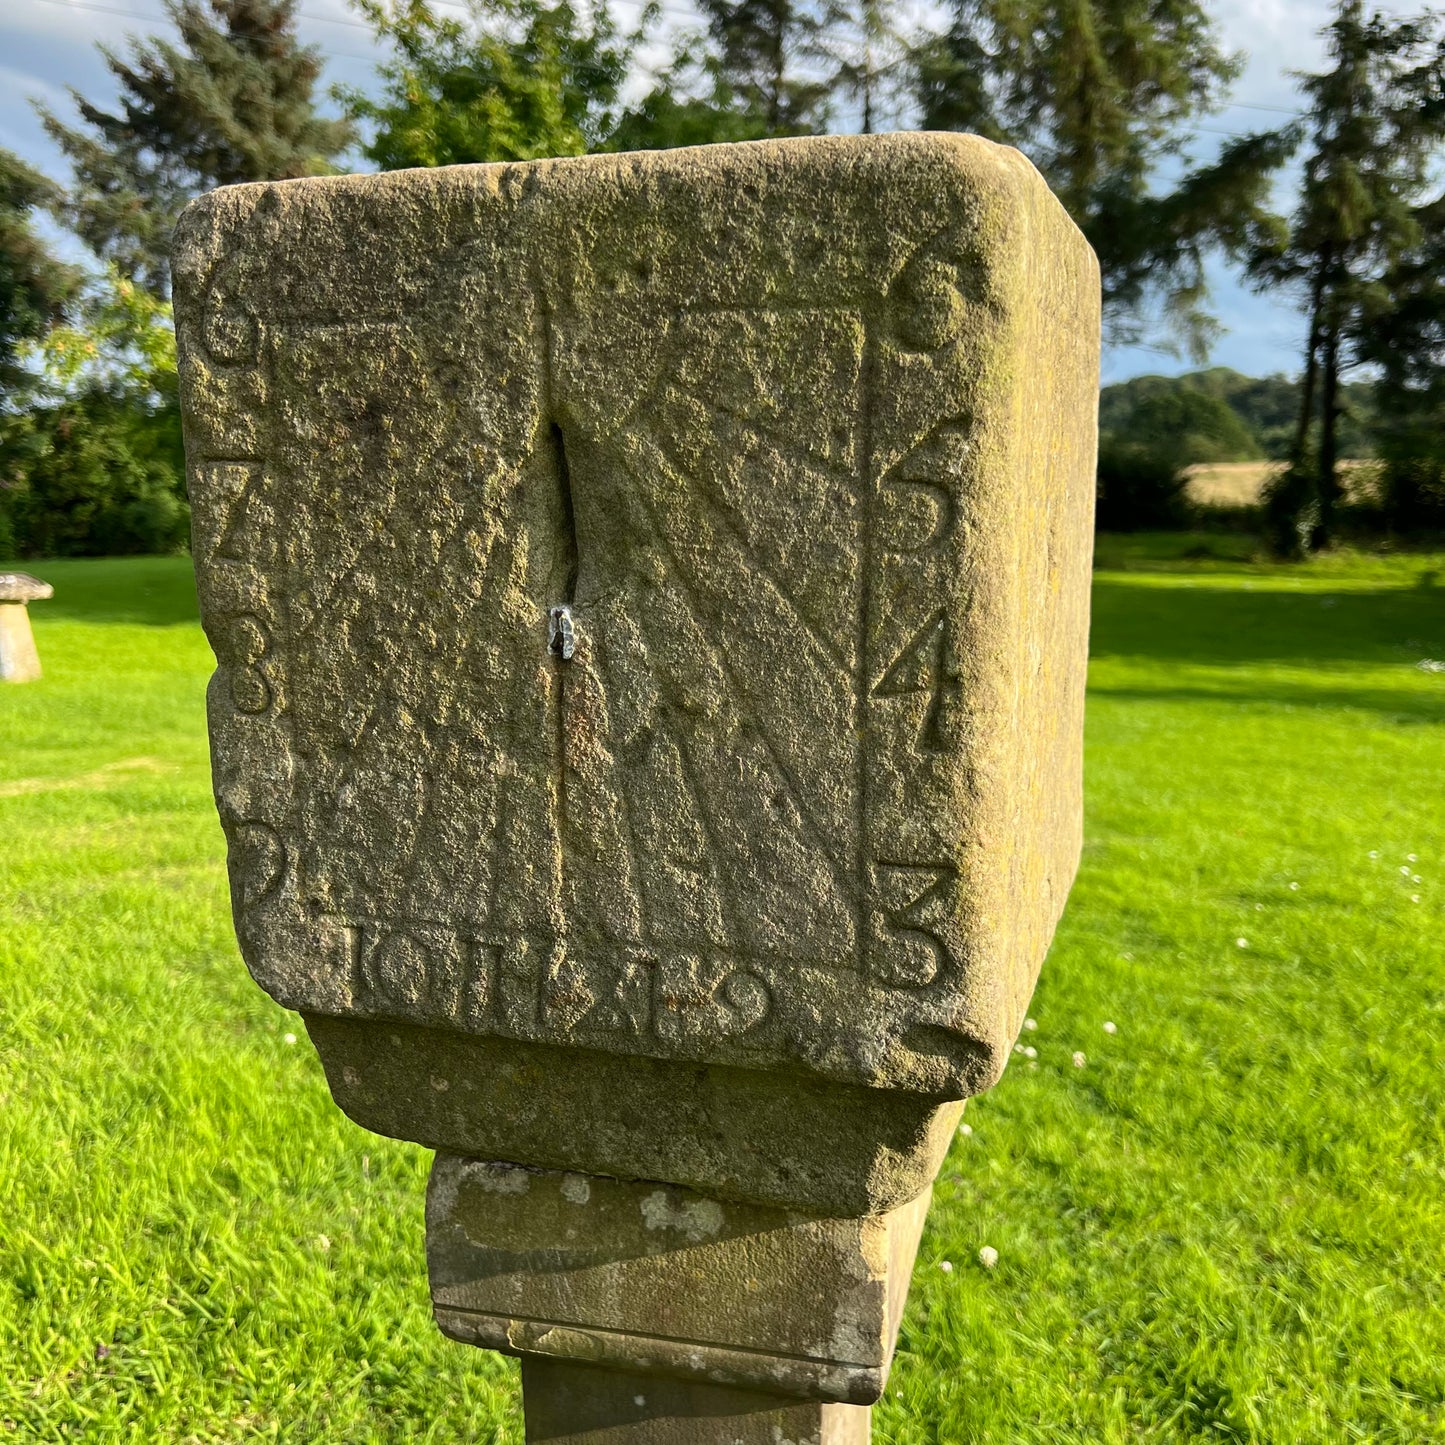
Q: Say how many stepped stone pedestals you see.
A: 1